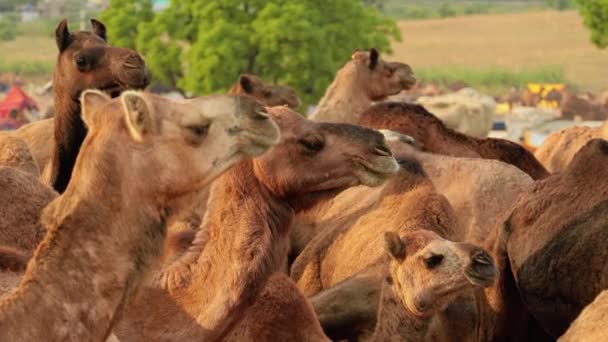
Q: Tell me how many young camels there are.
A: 1